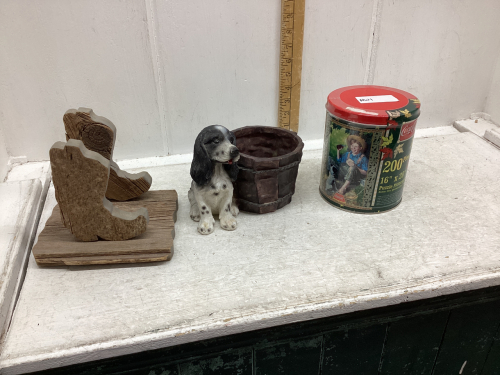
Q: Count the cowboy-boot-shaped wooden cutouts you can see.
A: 2